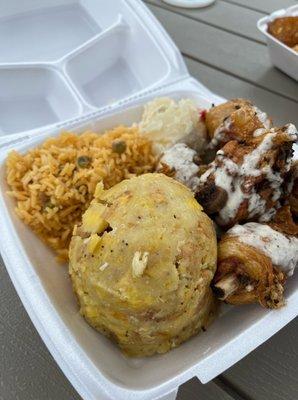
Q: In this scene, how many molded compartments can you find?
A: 3